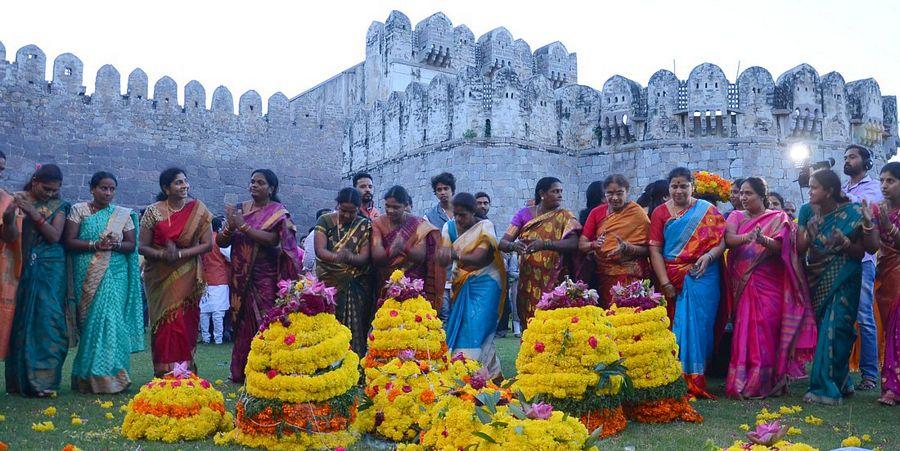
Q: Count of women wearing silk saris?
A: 14